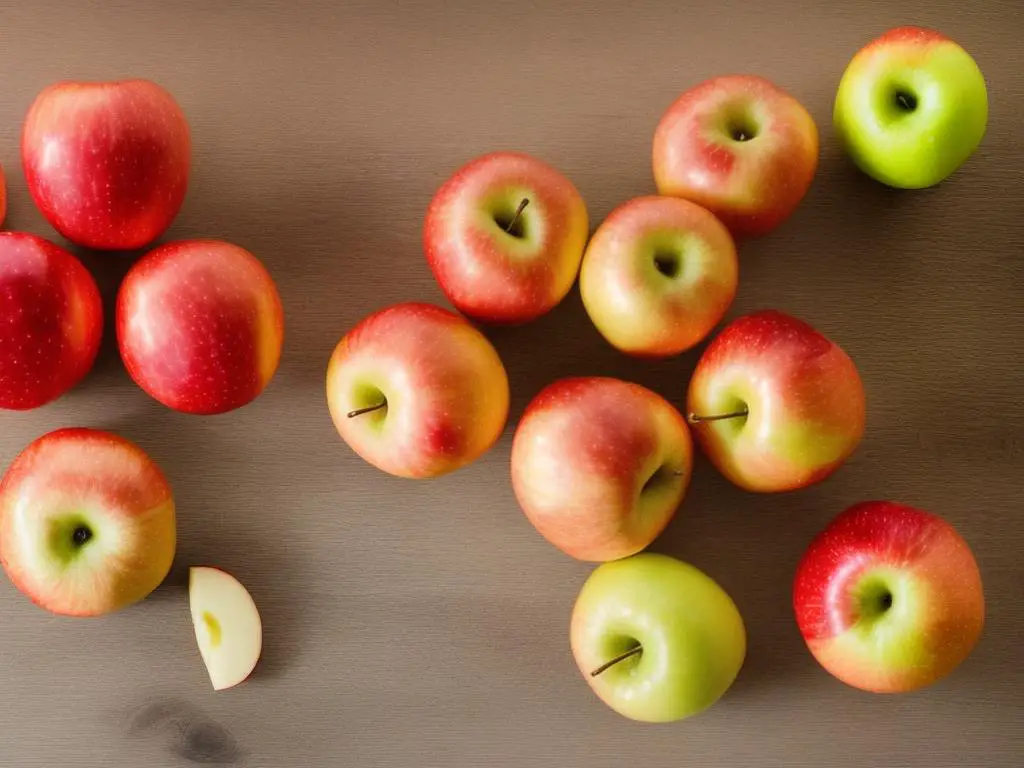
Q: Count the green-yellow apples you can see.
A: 2